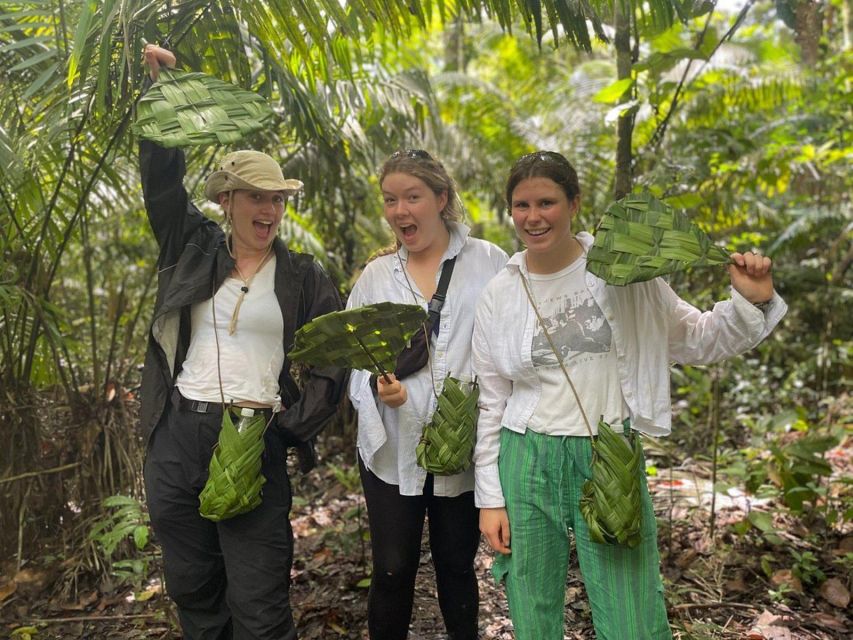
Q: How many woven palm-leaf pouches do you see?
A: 3